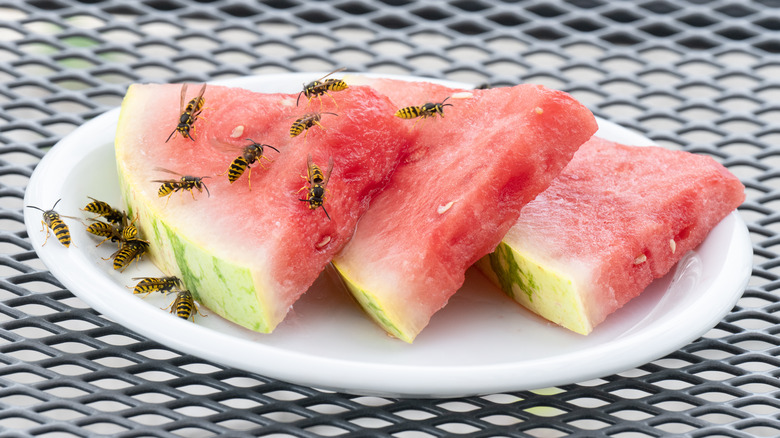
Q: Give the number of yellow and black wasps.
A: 14